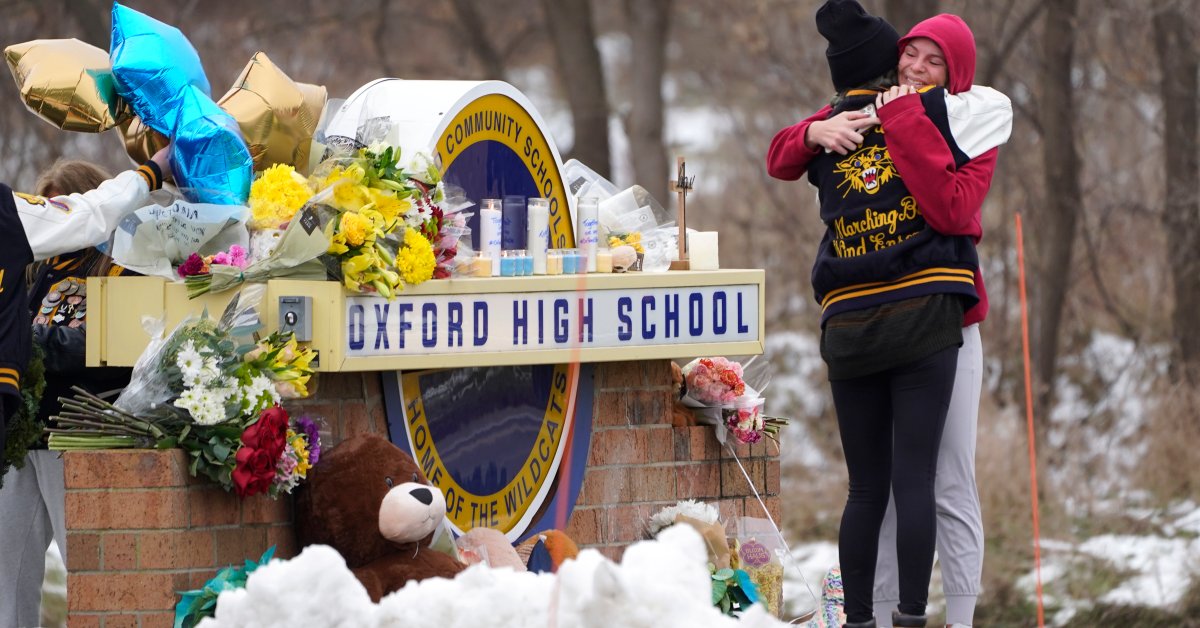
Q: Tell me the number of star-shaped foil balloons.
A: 5